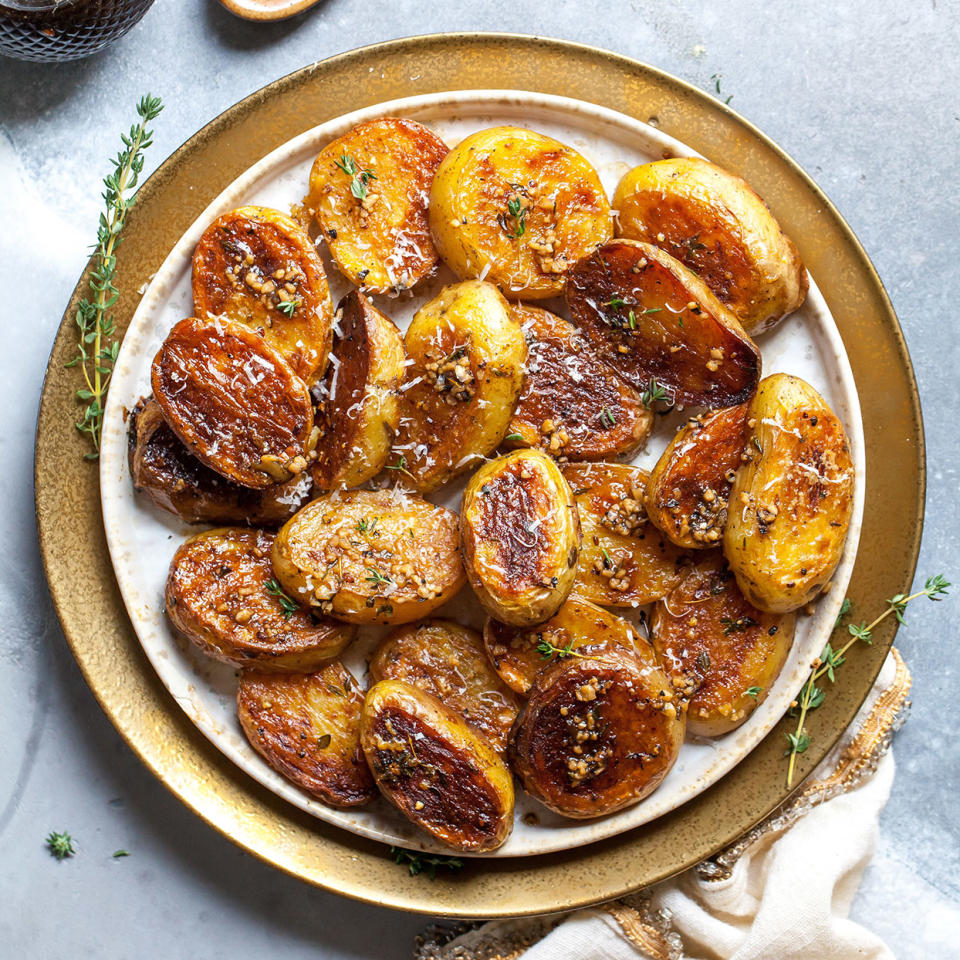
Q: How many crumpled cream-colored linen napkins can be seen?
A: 1